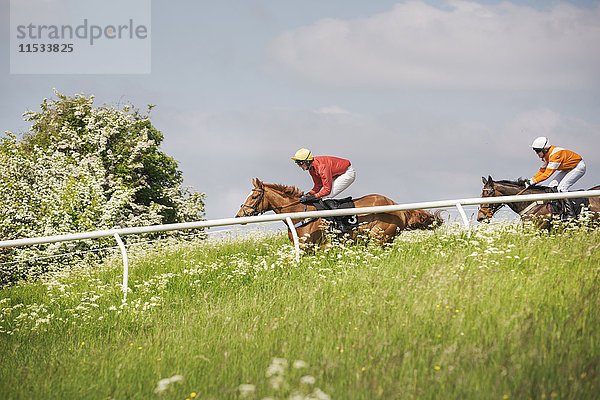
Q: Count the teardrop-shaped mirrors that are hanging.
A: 0